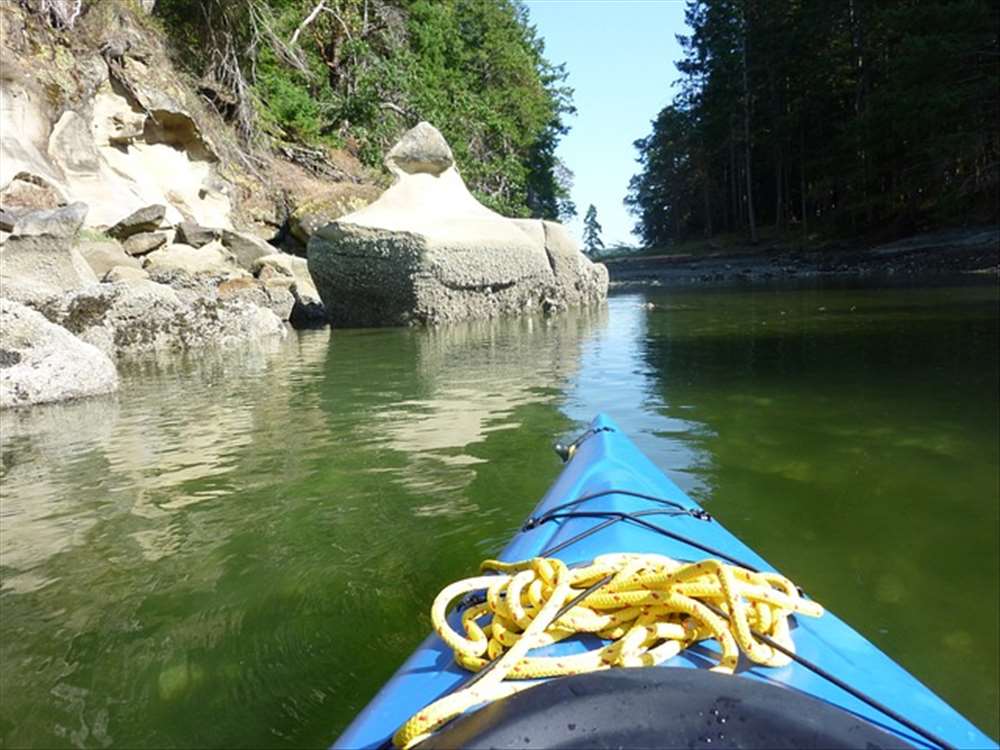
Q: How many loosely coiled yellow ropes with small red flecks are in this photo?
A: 1